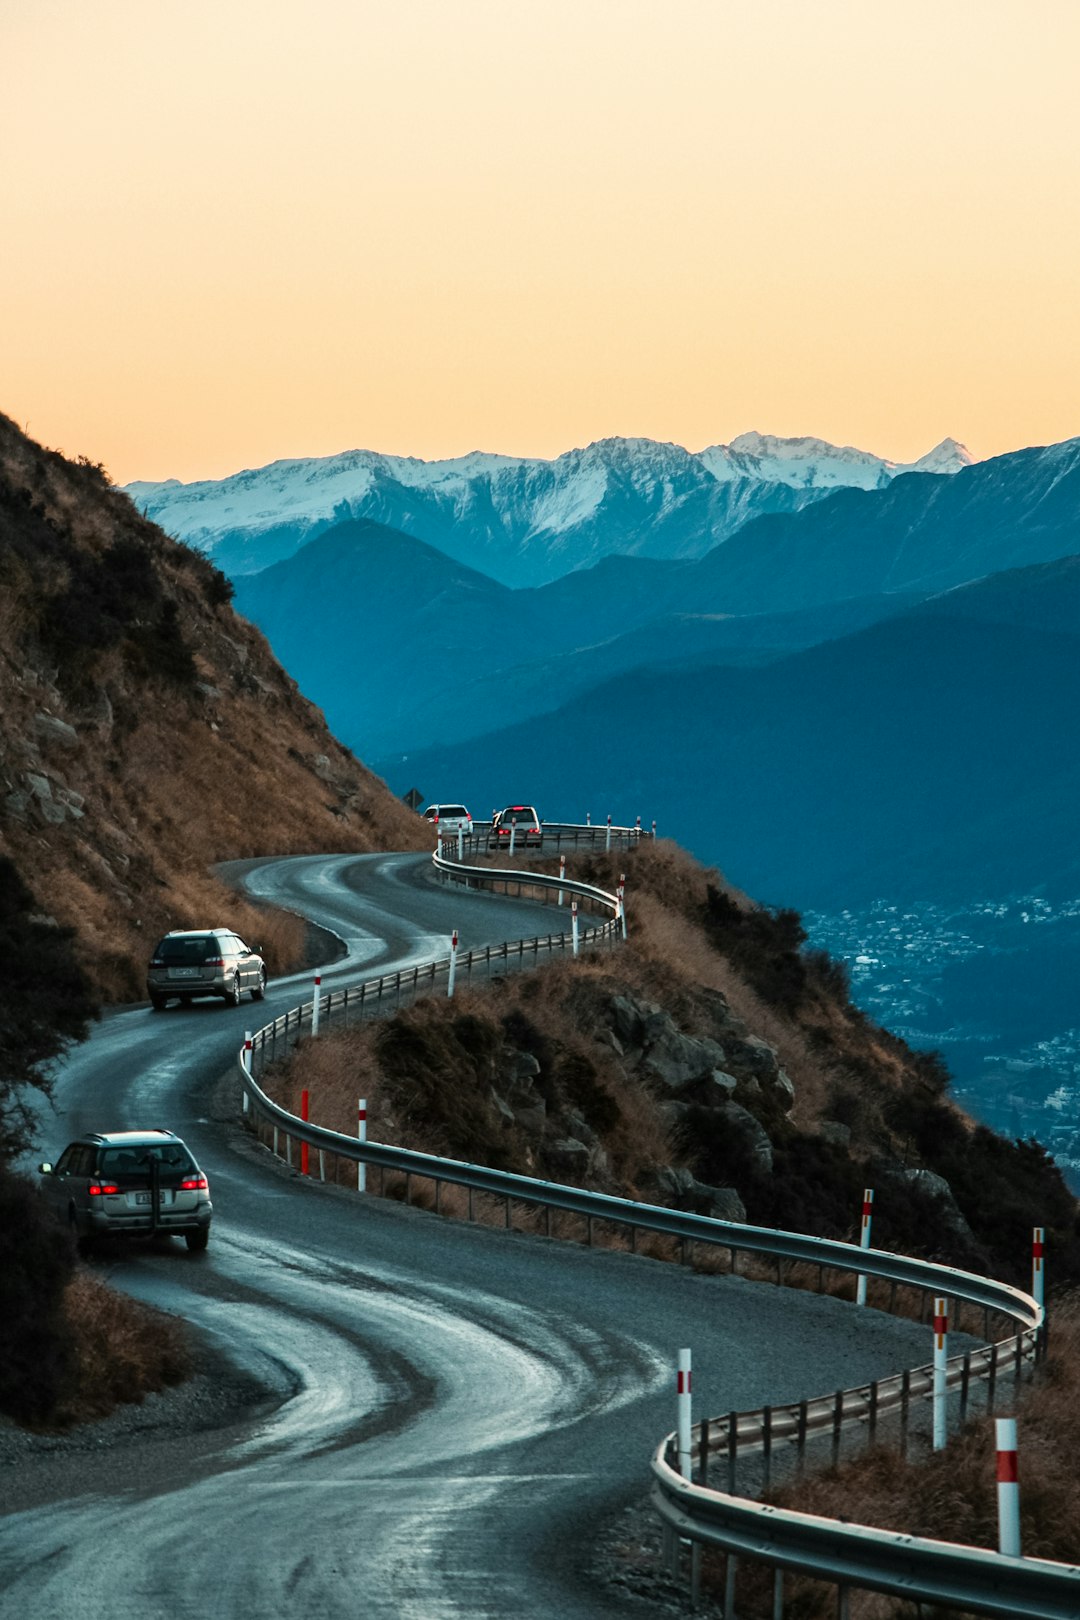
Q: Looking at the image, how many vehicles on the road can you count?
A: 4